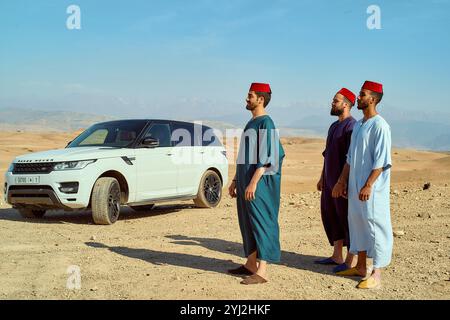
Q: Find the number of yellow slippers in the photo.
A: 2